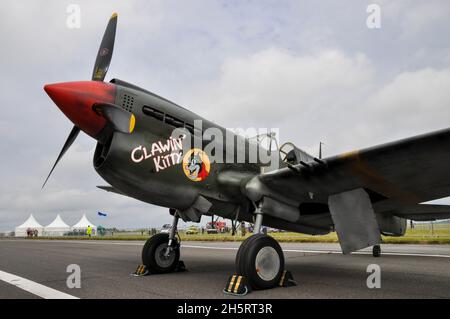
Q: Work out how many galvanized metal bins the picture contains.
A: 0